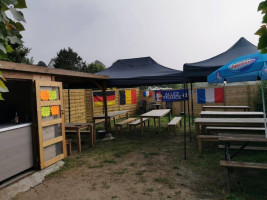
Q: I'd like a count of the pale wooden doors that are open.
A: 1